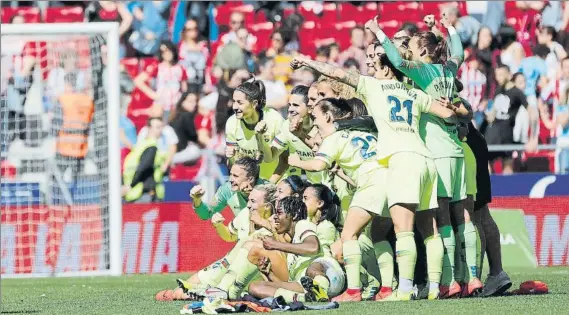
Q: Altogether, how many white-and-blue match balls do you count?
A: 1